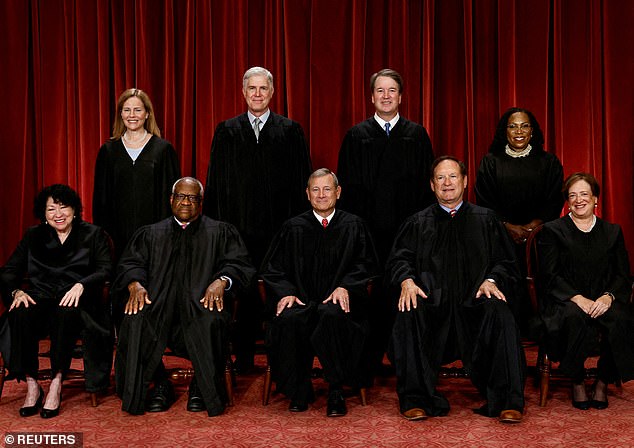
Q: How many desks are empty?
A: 0